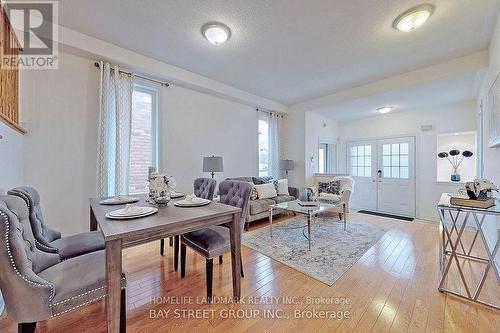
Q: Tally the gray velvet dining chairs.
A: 4